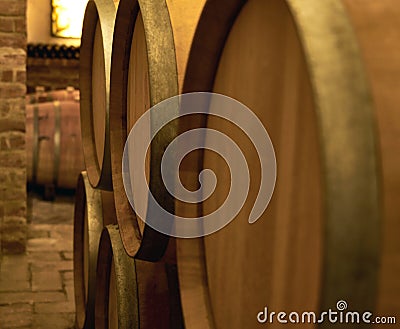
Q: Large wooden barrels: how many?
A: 6